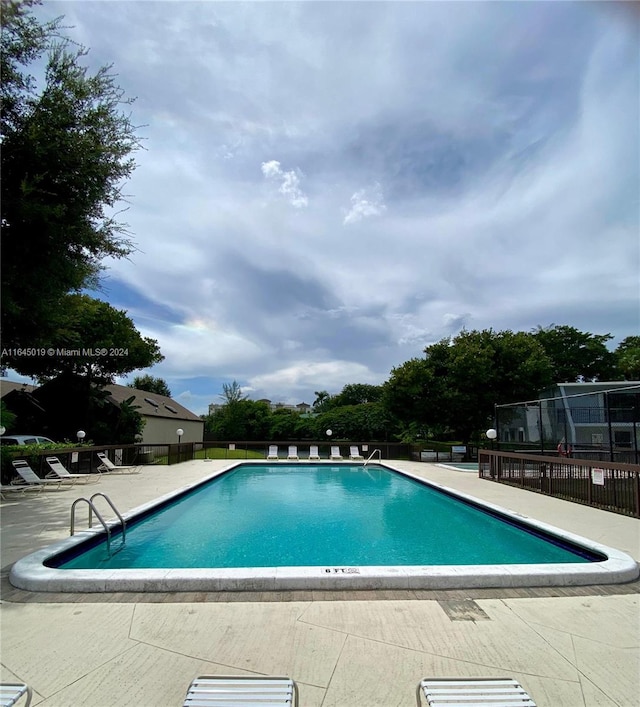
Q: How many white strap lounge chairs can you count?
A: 12